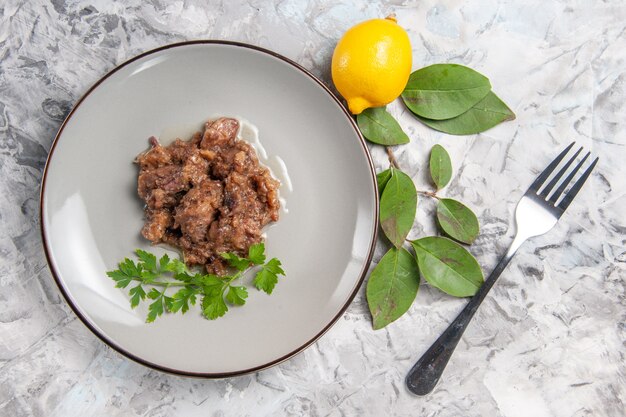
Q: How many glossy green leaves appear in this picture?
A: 9